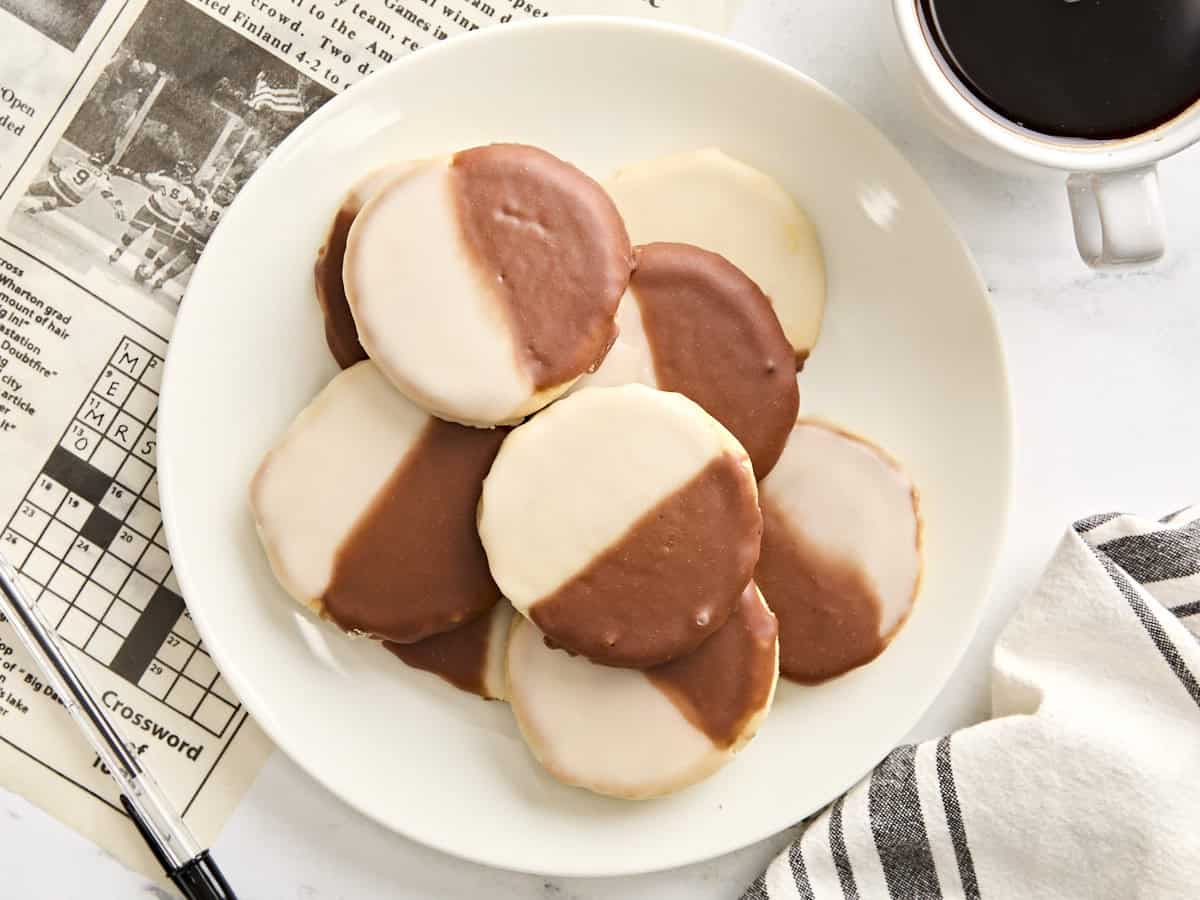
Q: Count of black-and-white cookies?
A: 9